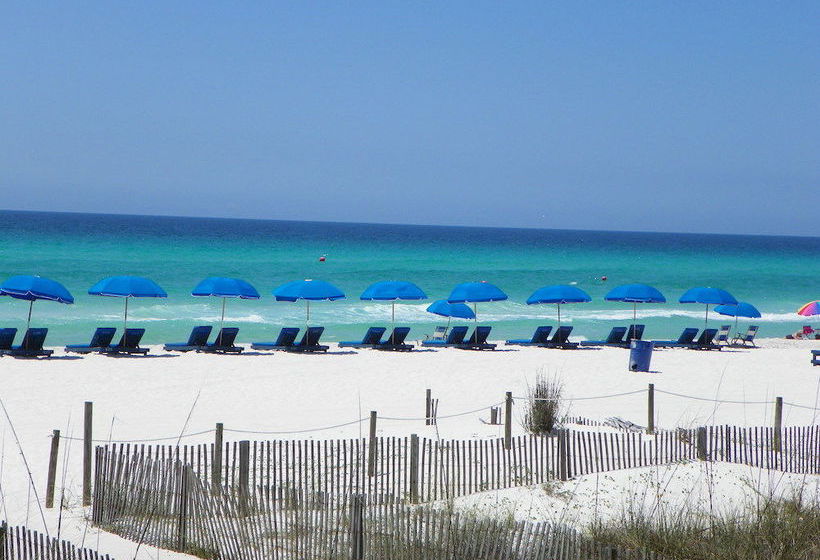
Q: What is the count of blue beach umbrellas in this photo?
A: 11